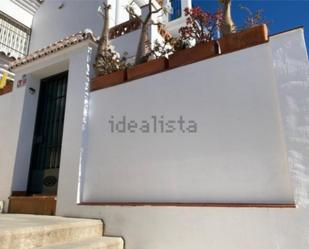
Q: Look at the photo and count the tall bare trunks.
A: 3